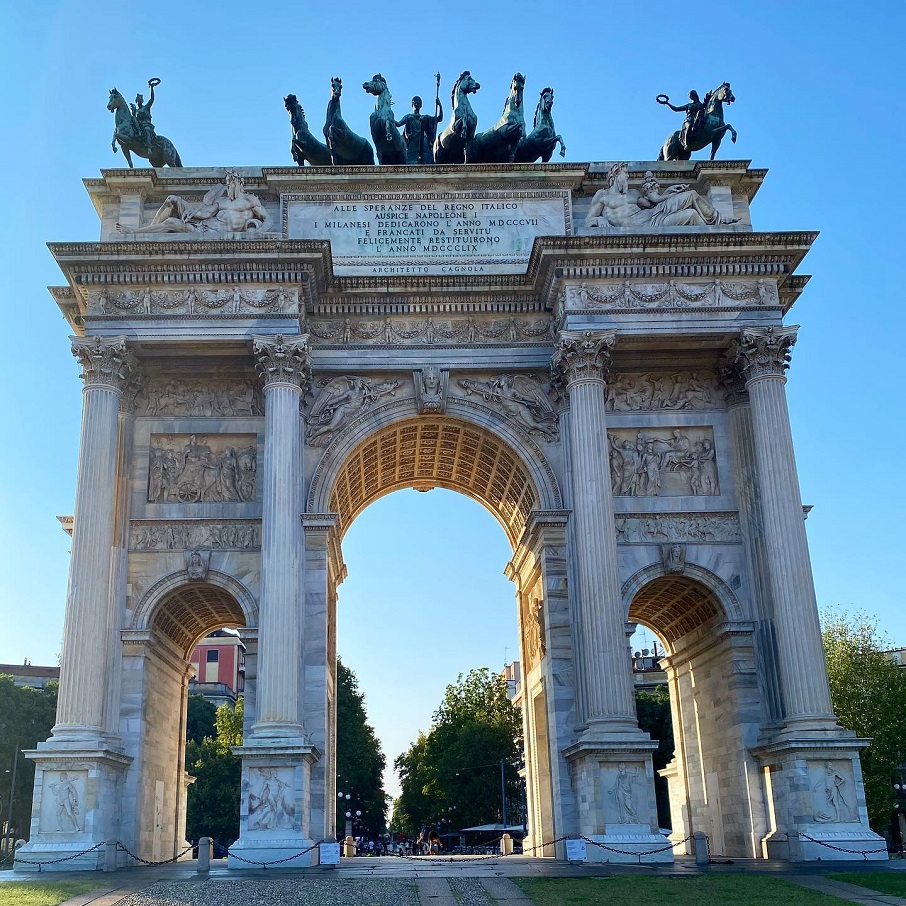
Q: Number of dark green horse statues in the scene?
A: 8